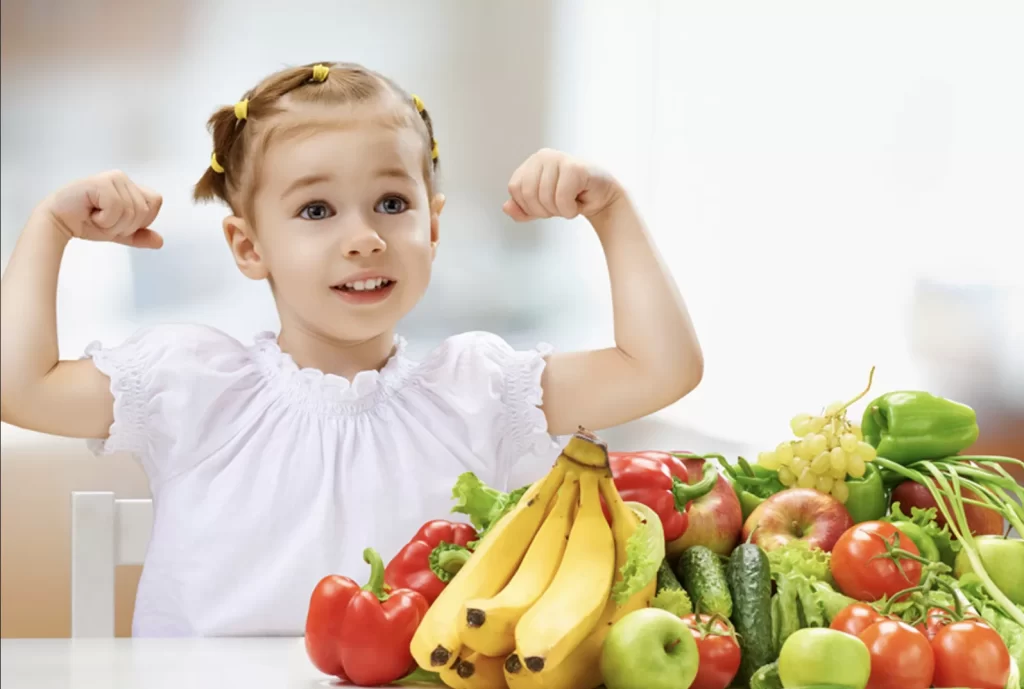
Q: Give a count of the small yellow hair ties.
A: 5